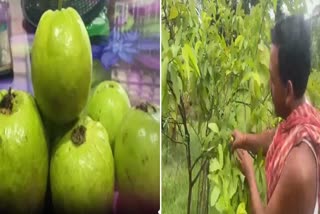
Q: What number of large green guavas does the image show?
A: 5